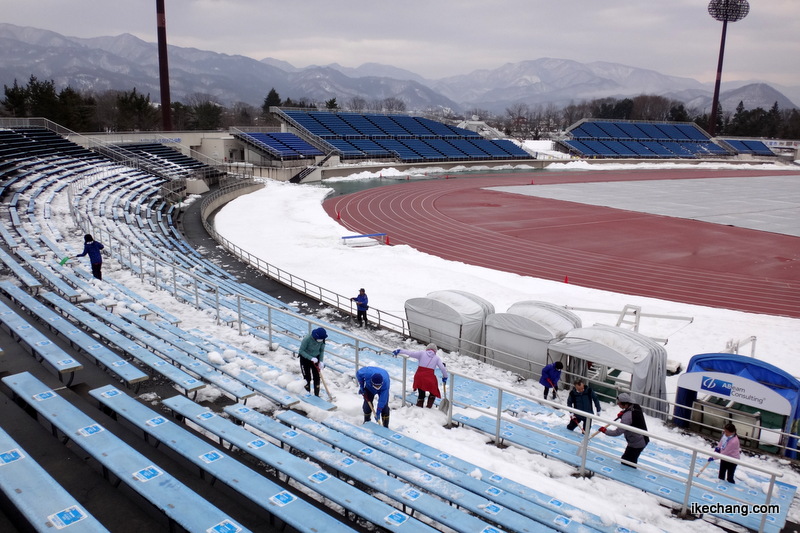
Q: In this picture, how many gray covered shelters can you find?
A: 3